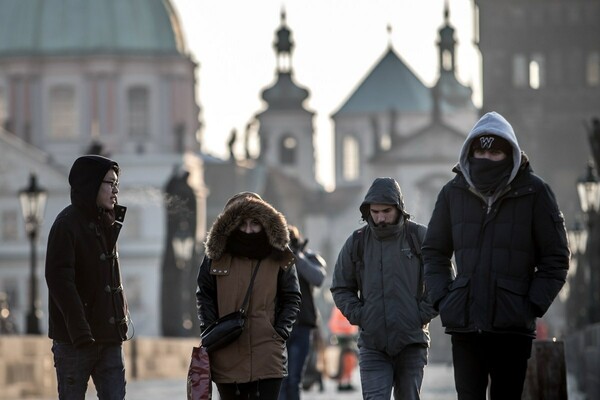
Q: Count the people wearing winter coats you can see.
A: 4